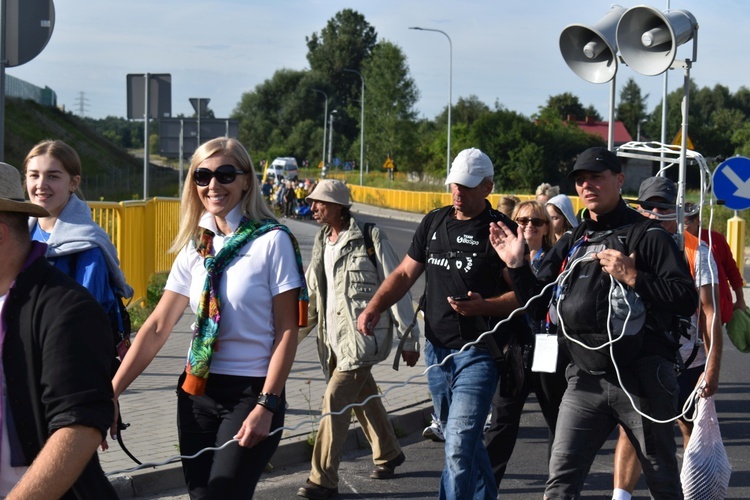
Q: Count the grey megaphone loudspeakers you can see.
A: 2